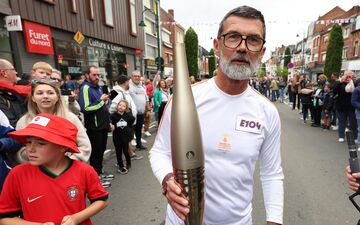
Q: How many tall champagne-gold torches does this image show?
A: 1